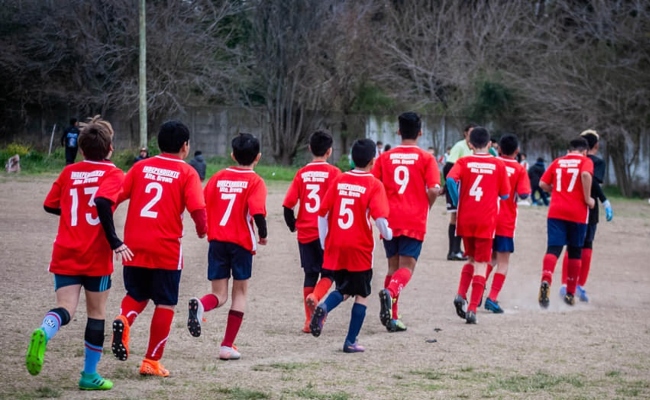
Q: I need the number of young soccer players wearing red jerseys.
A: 9